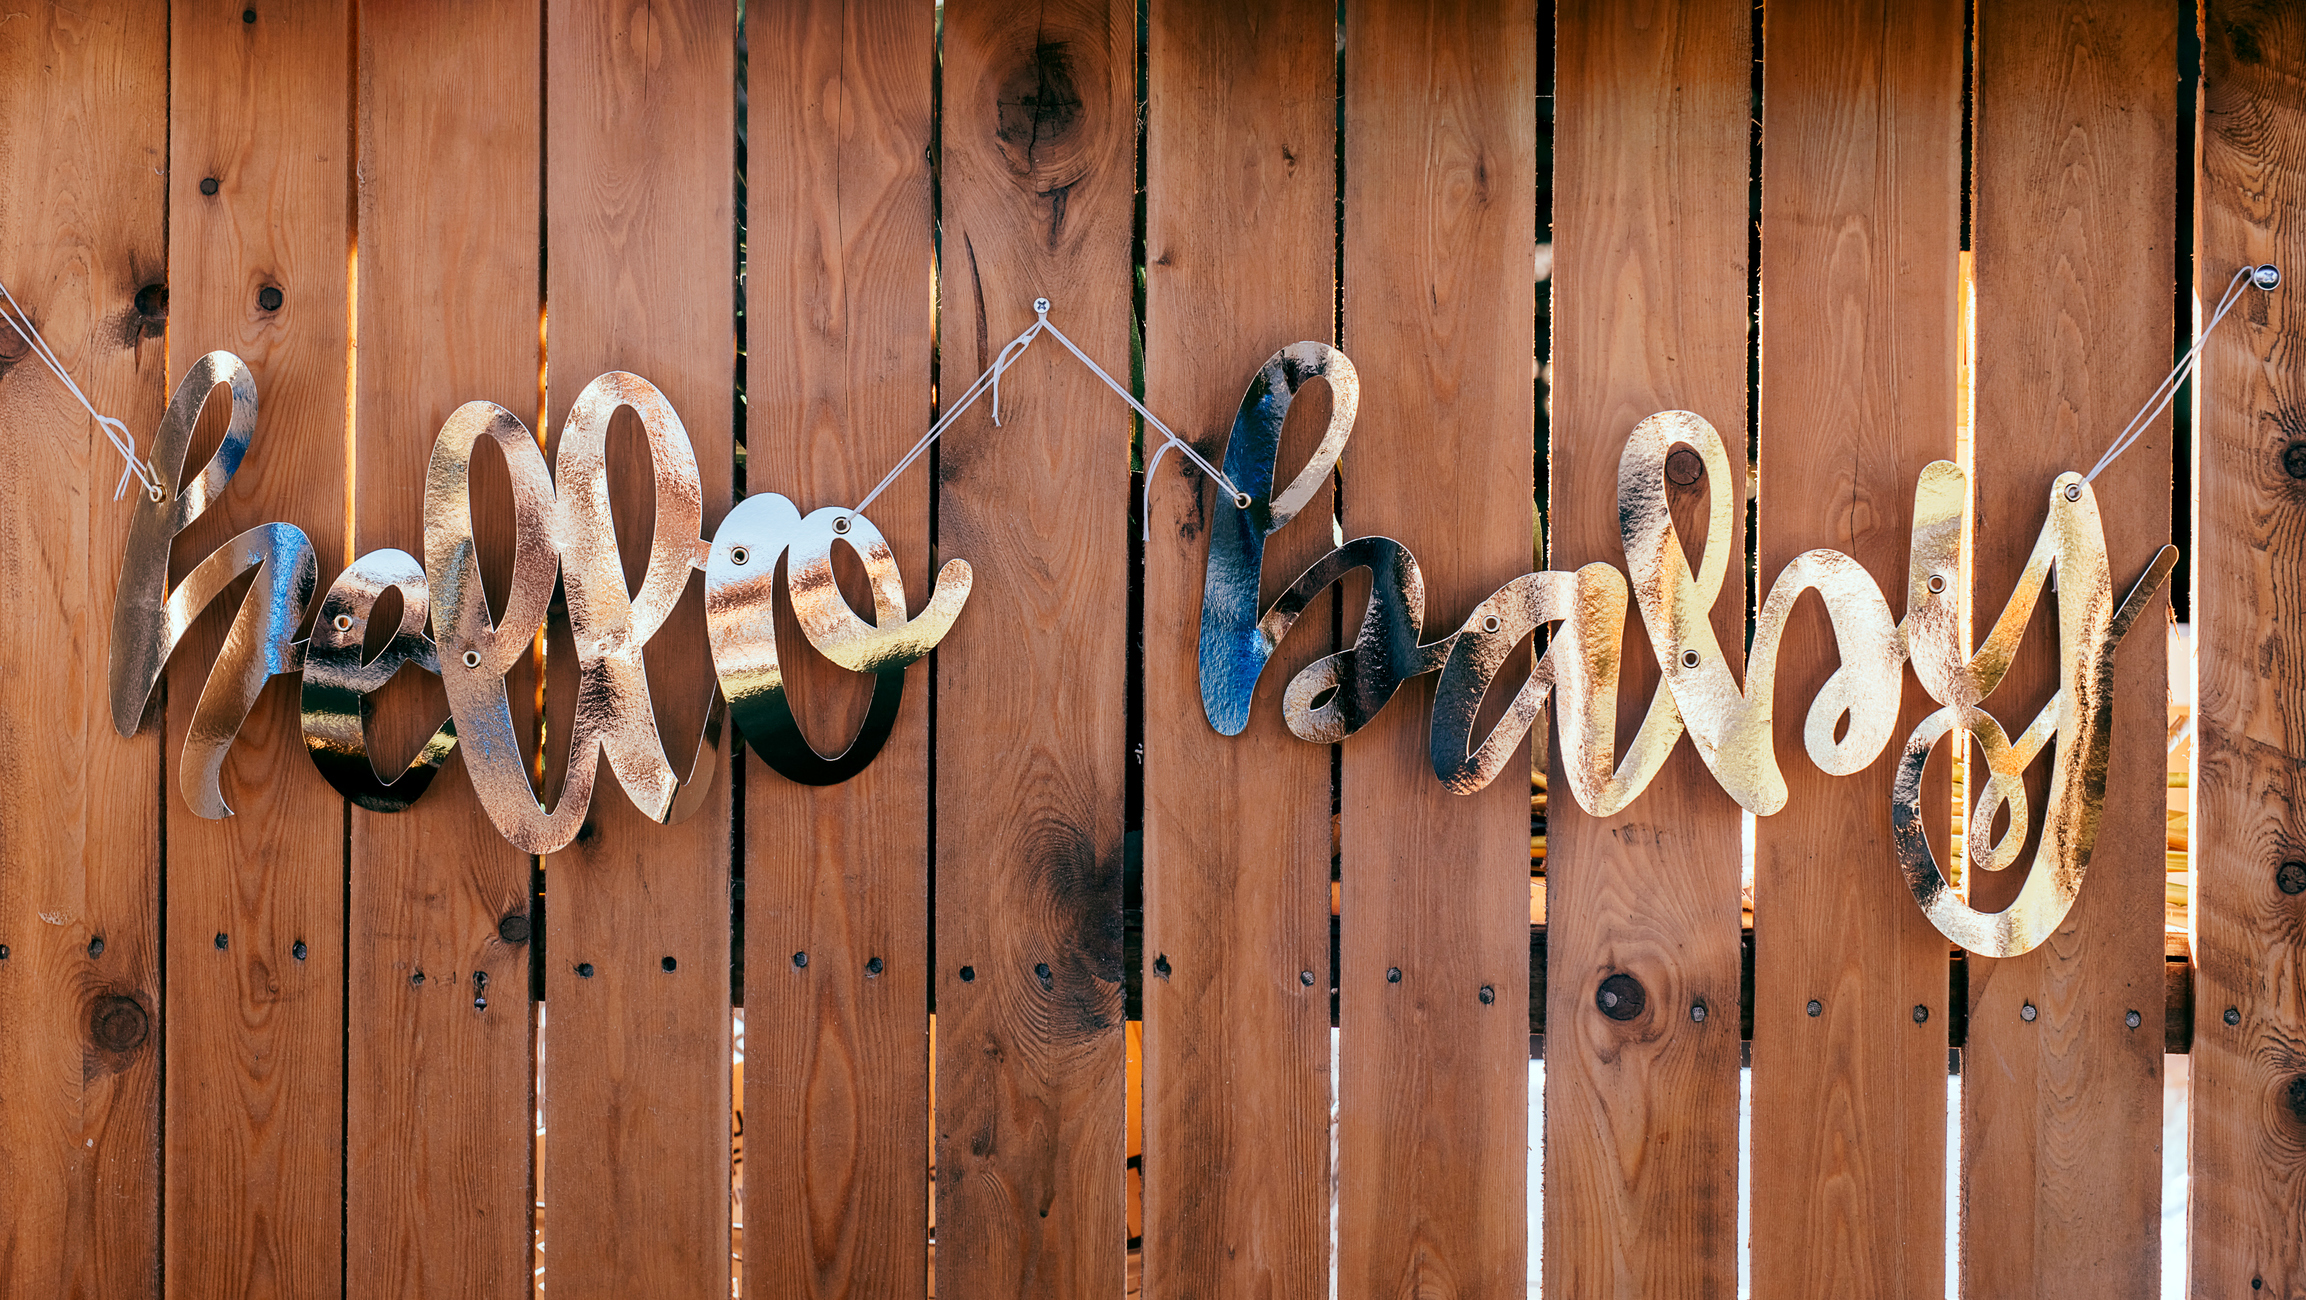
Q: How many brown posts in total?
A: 12